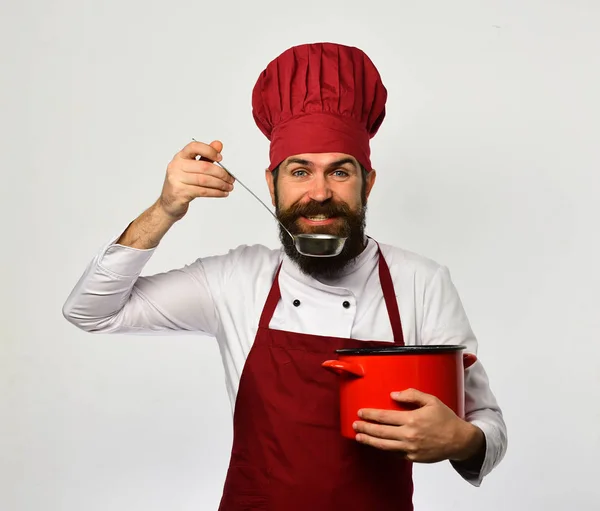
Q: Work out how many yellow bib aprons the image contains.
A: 0